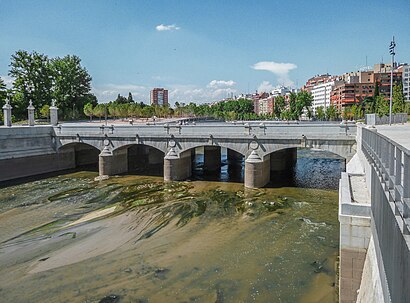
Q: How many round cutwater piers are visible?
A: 3